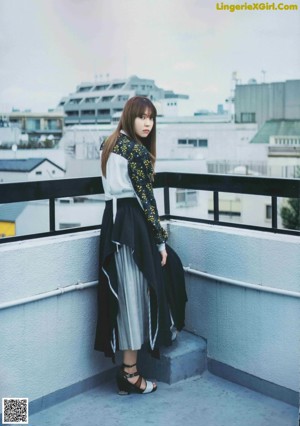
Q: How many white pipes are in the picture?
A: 2